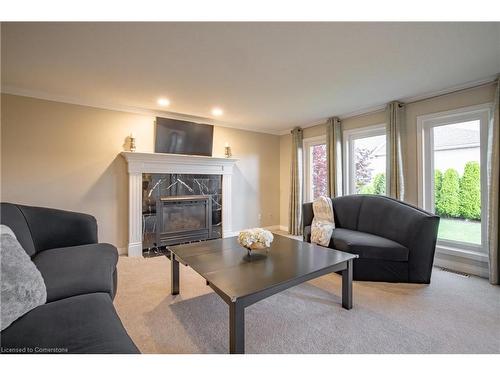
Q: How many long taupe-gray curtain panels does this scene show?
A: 4